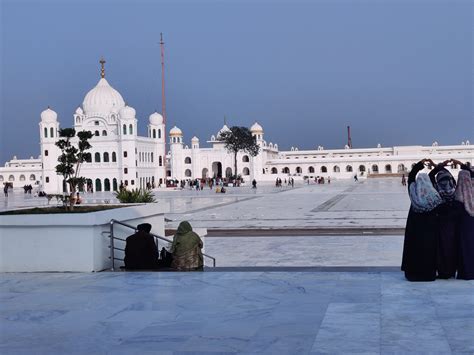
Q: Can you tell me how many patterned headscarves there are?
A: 3